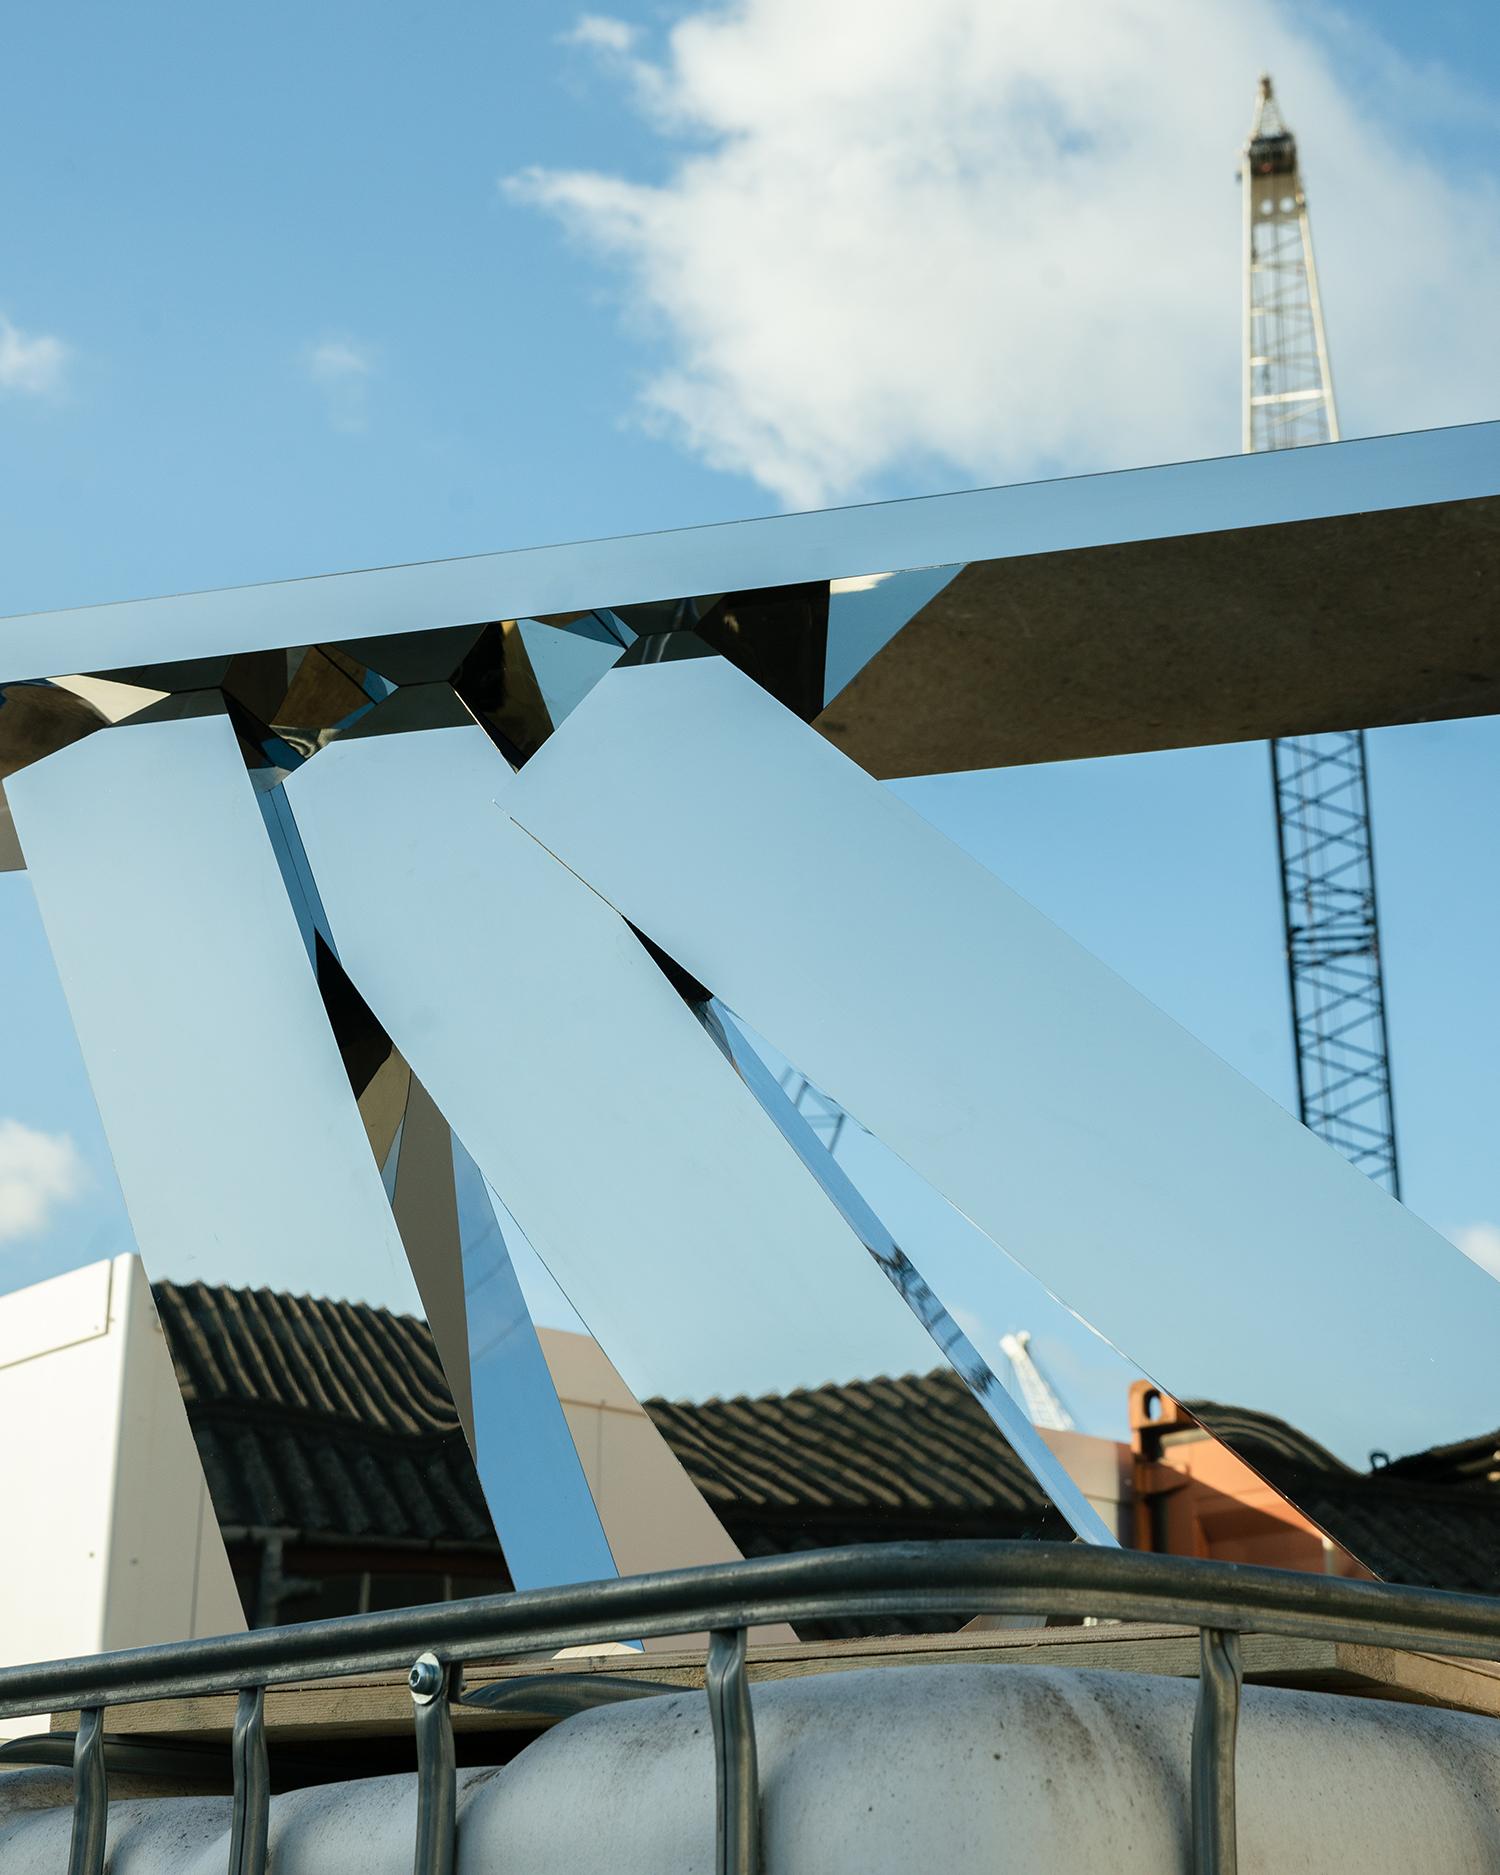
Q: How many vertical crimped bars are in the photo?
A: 5